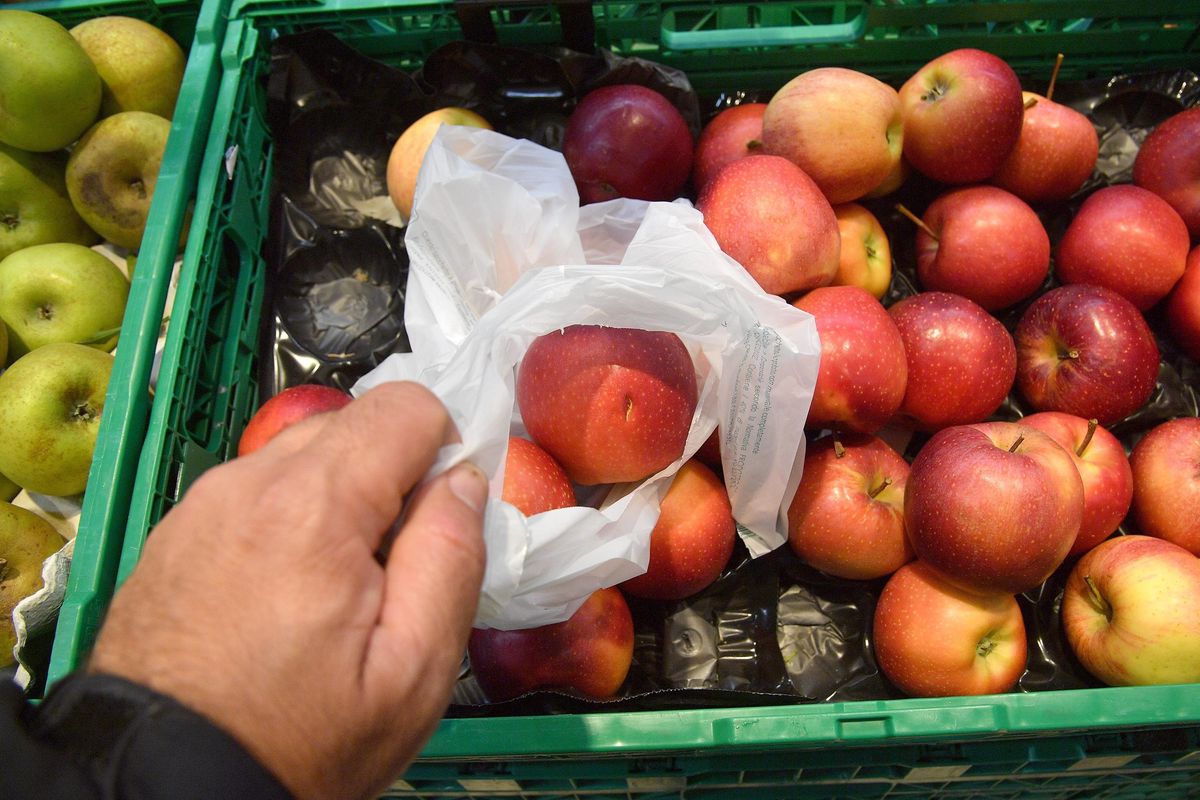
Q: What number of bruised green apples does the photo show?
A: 1